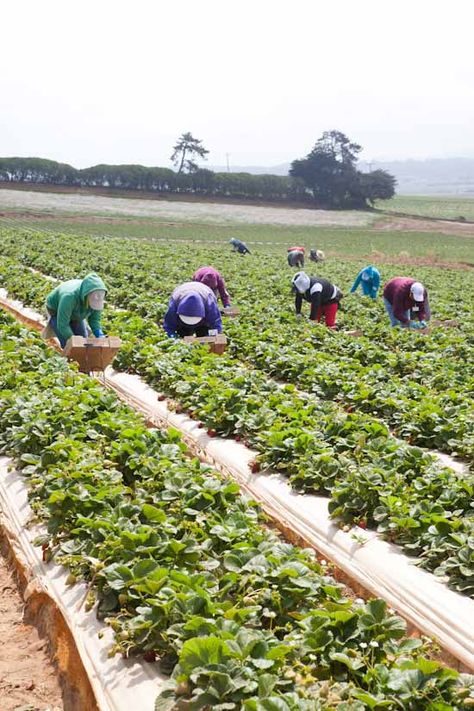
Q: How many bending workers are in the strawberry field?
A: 9